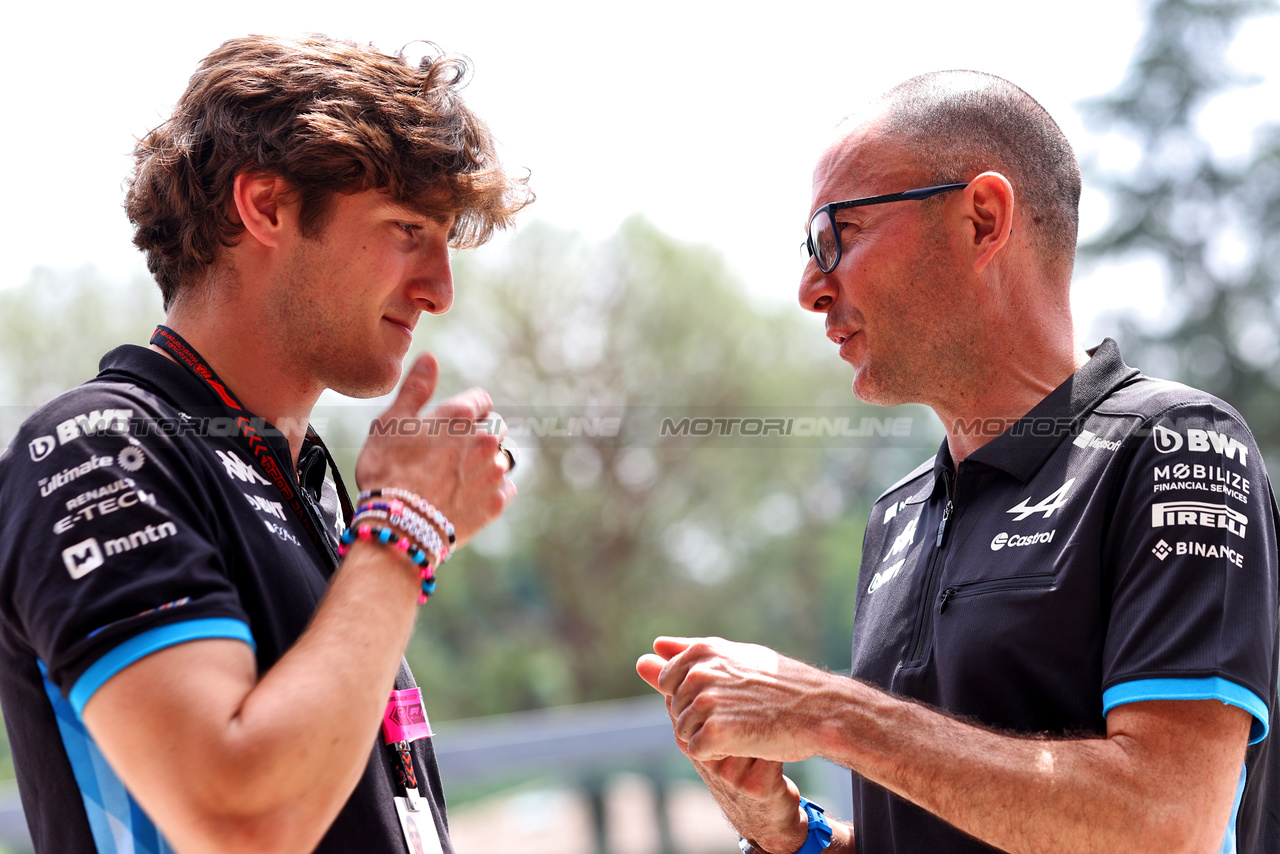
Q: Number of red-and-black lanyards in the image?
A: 1